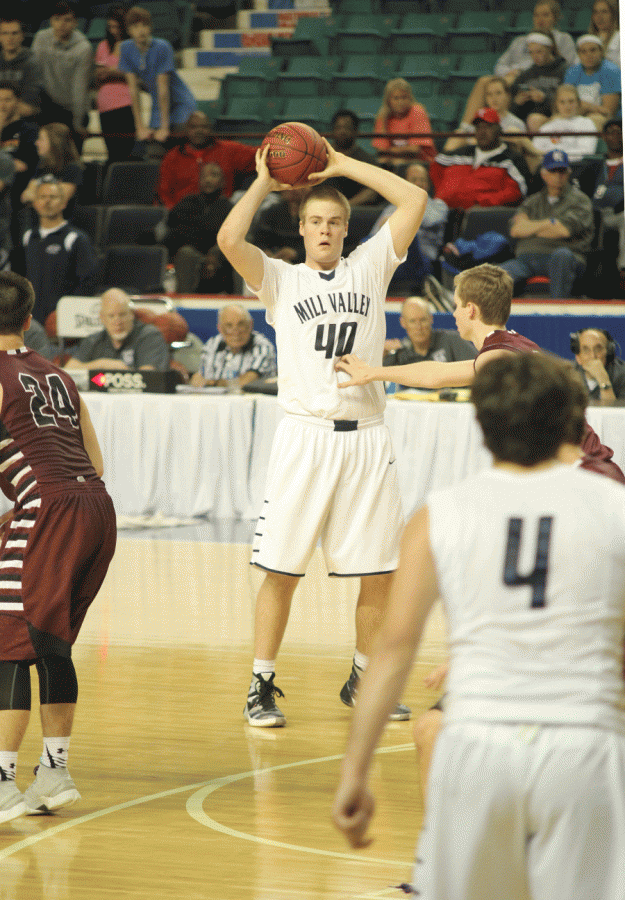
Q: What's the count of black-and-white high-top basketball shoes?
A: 2